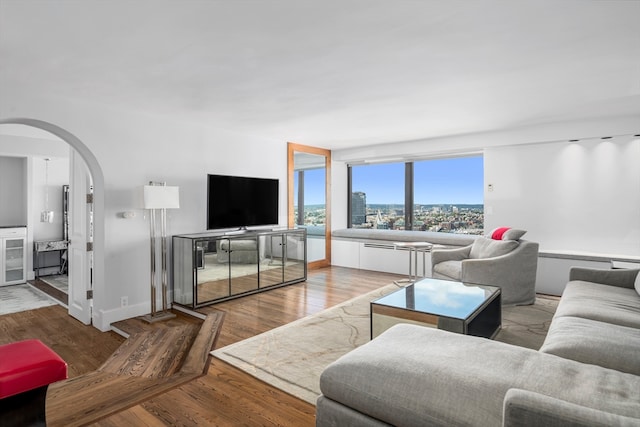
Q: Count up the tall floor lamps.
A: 1